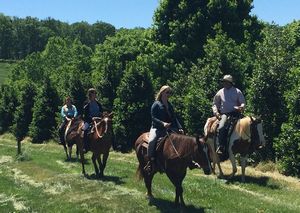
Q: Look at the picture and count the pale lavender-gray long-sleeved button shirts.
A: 1